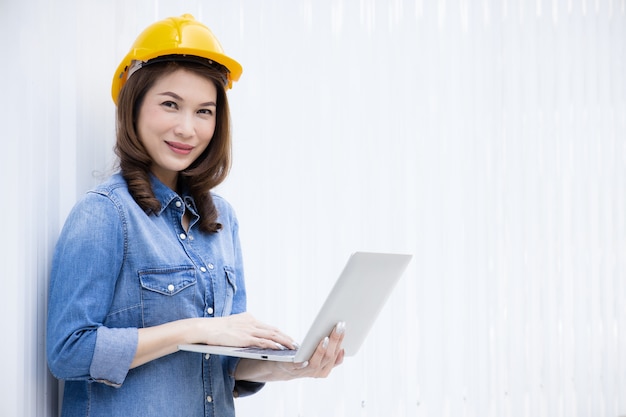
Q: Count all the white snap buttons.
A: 7